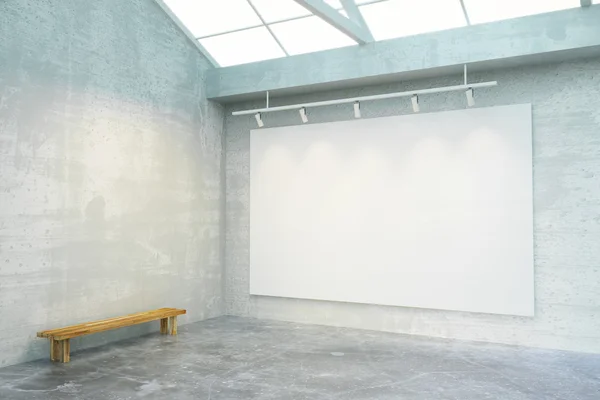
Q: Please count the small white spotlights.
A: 5